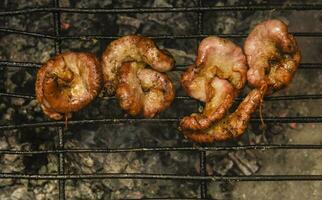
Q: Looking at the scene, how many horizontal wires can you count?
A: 7